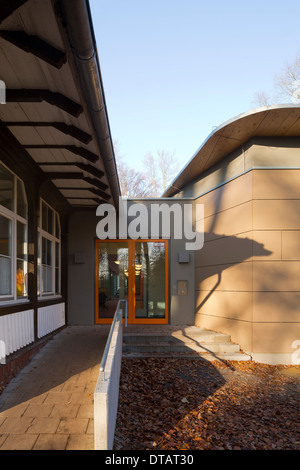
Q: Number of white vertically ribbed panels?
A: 2